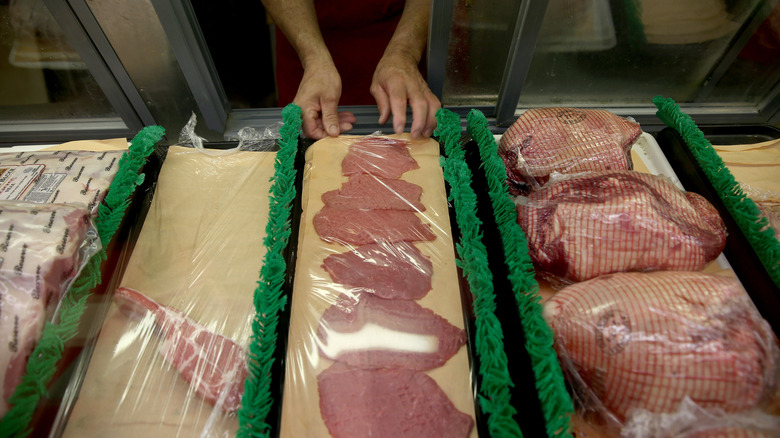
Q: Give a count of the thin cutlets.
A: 6